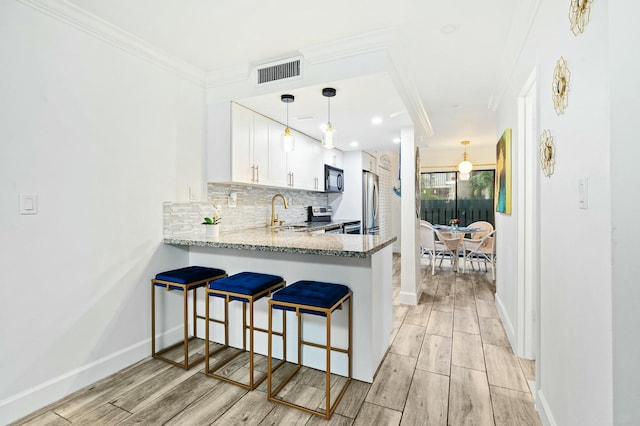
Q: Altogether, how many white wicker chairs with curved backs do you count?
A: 4